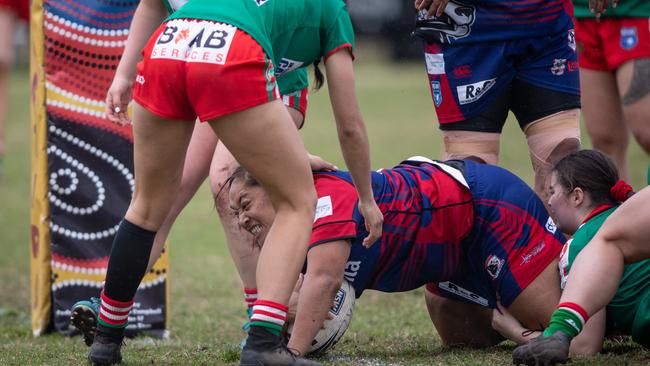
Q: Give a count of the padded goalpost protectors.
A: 1